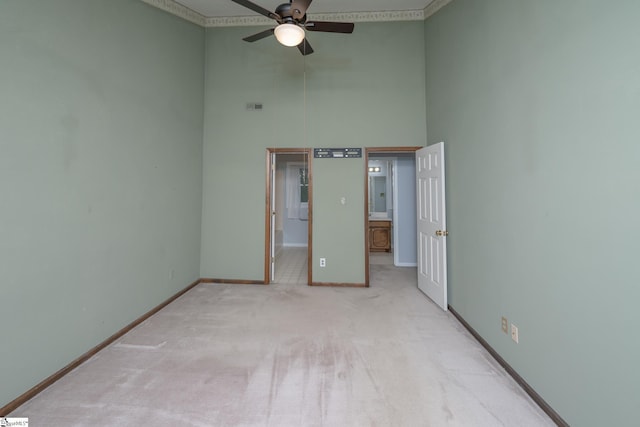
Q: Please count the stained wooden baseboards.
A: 4